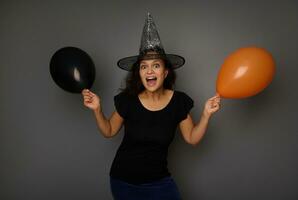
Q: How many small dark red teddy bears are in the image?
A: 0